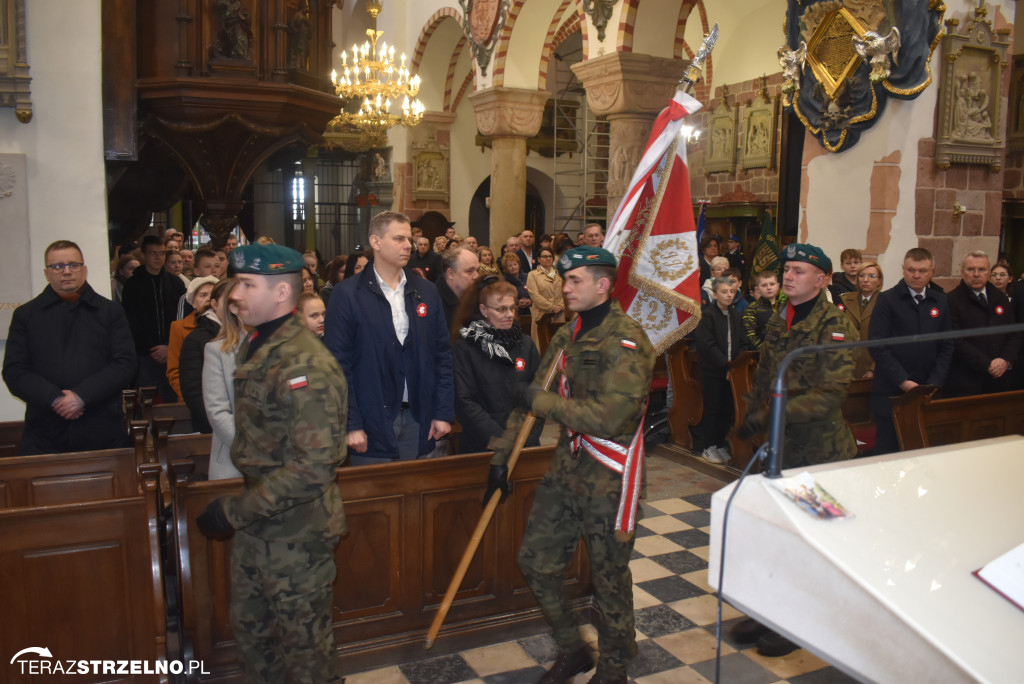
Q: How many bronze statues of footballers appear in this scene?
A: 0